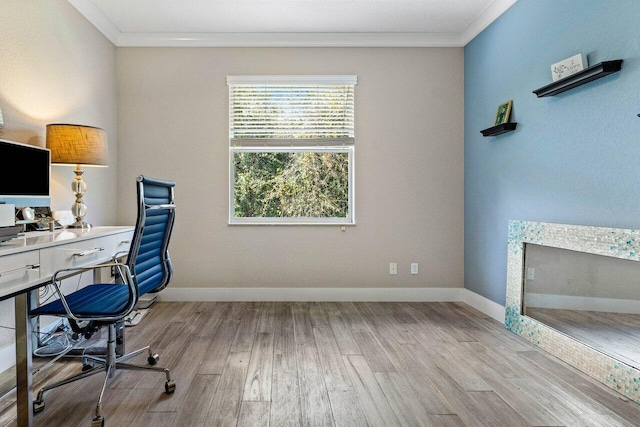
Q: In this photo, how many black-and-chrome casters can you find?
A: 5